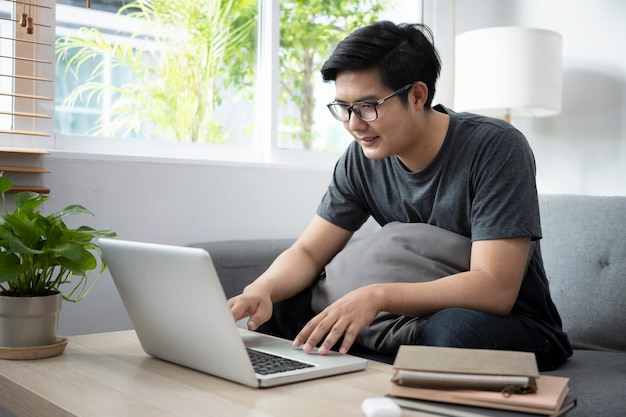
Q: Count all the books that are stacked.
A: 3